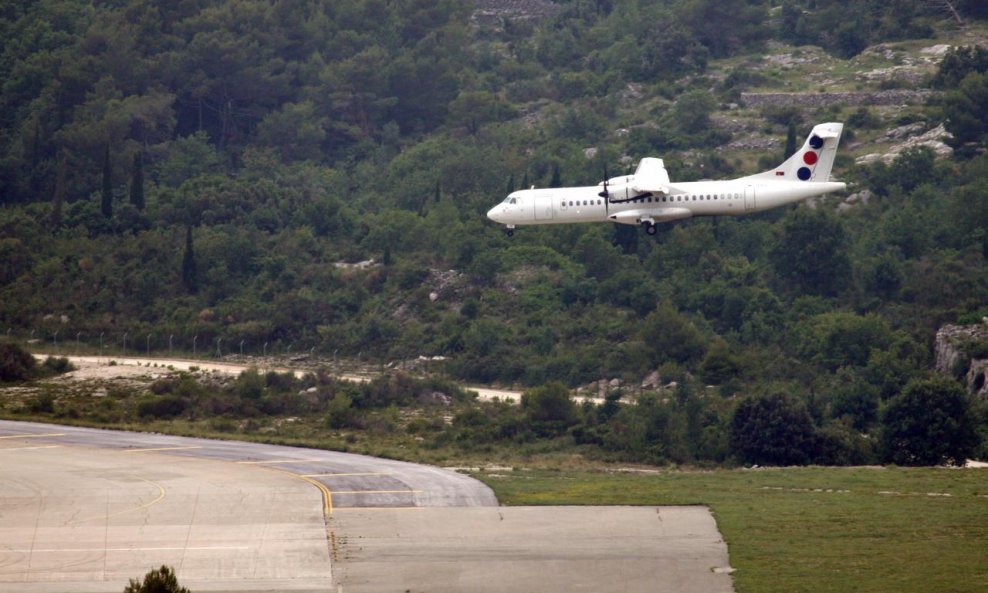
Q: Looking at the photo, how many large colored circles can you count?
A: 3